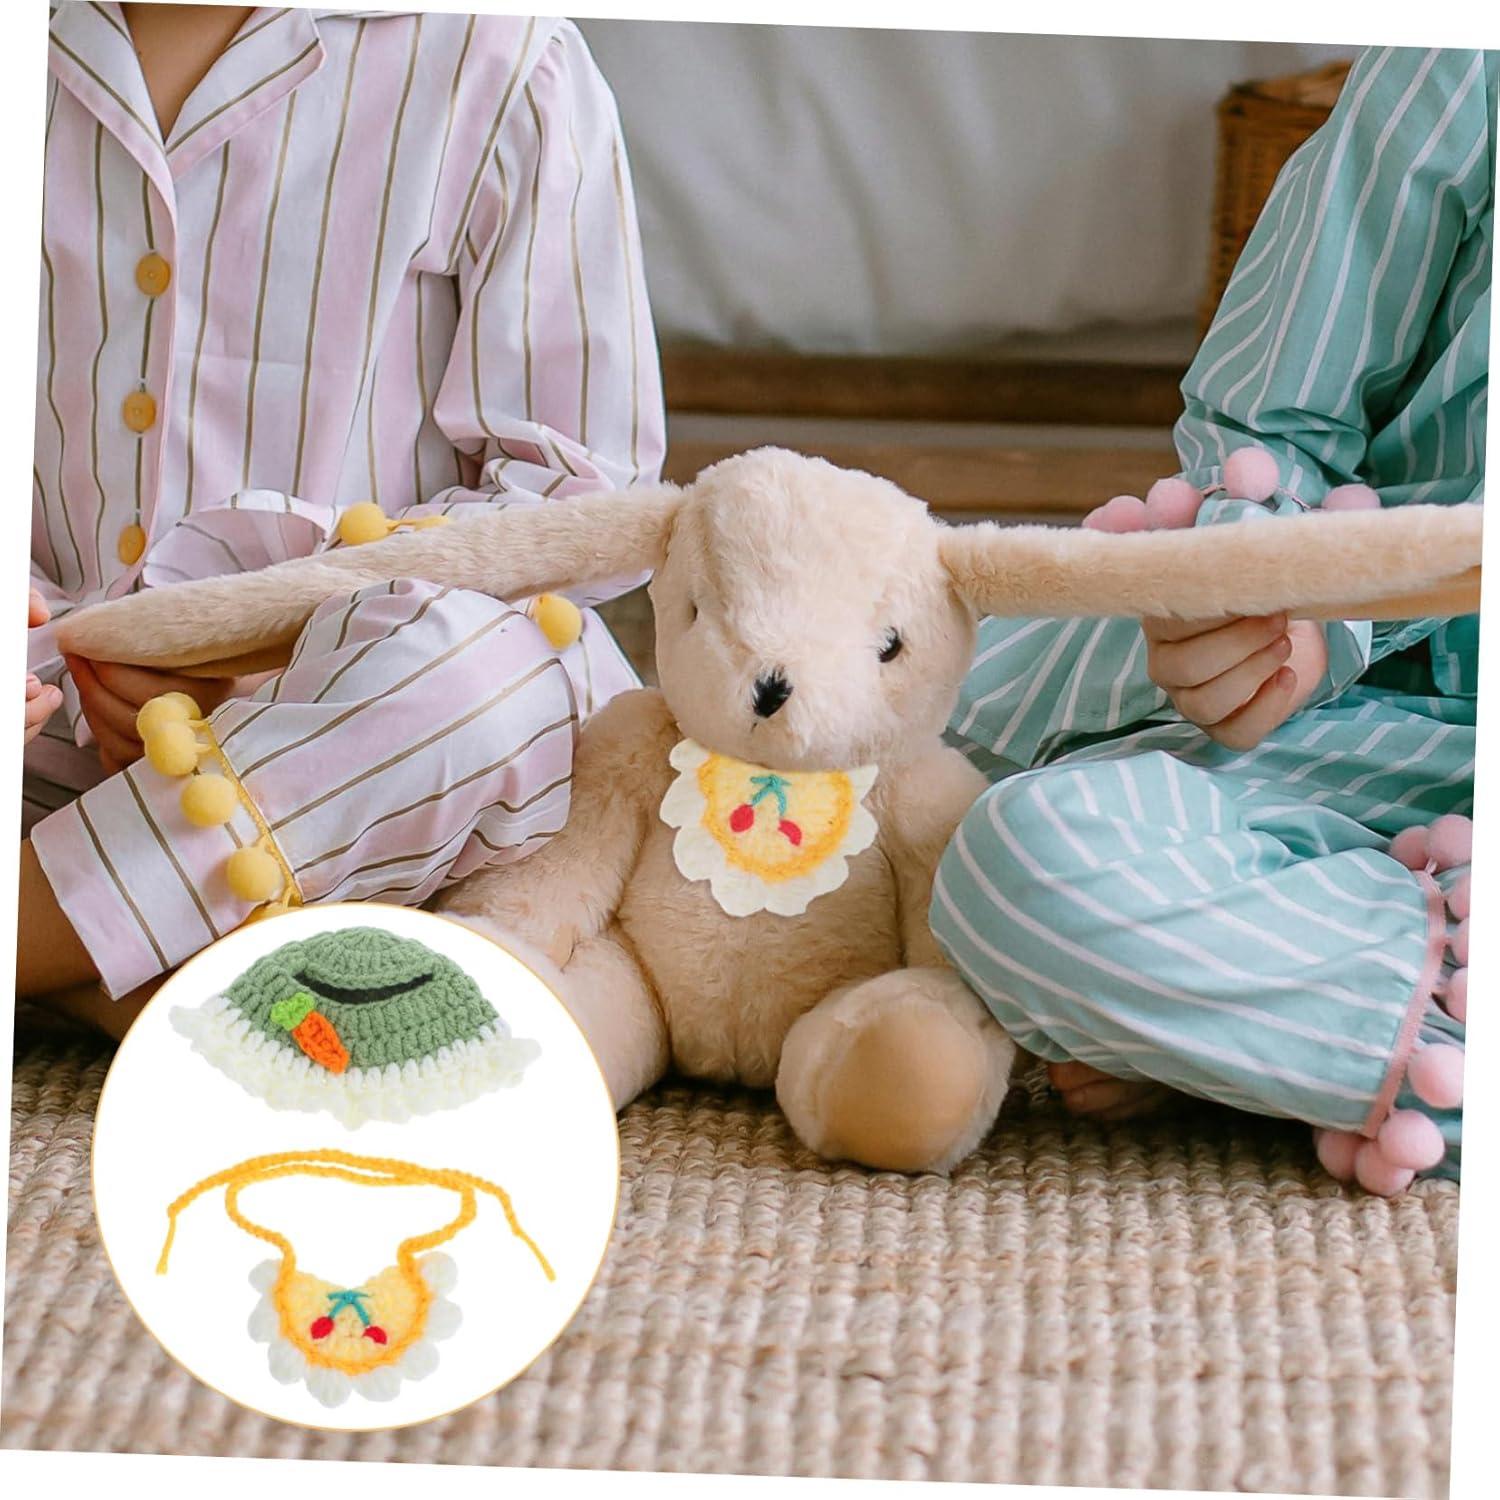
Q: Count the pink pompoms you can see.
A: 14